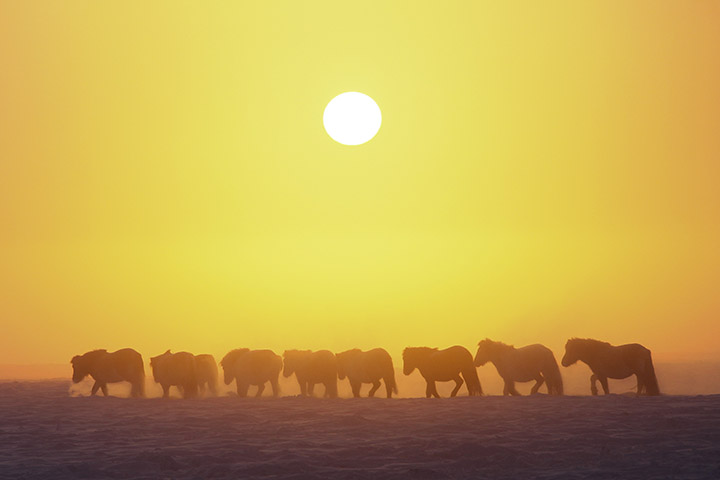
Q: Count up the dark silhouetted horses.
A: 9